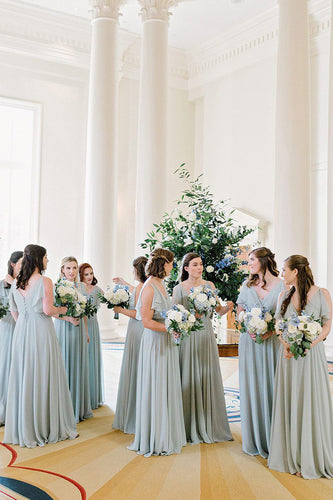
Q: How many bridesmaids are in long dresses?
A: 9